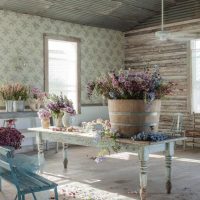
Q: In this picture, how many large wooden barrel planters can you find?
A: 1